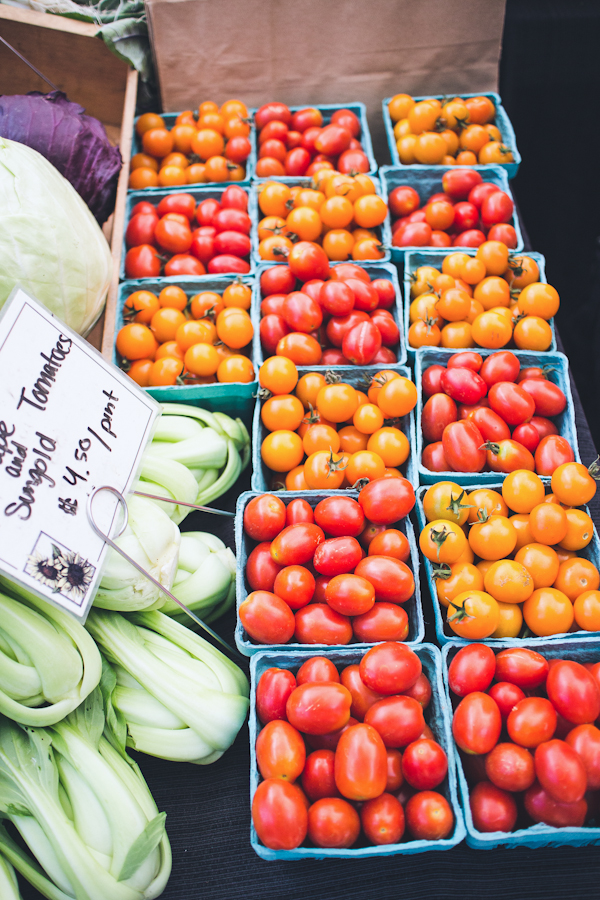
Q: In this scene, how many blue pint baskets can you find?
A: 15